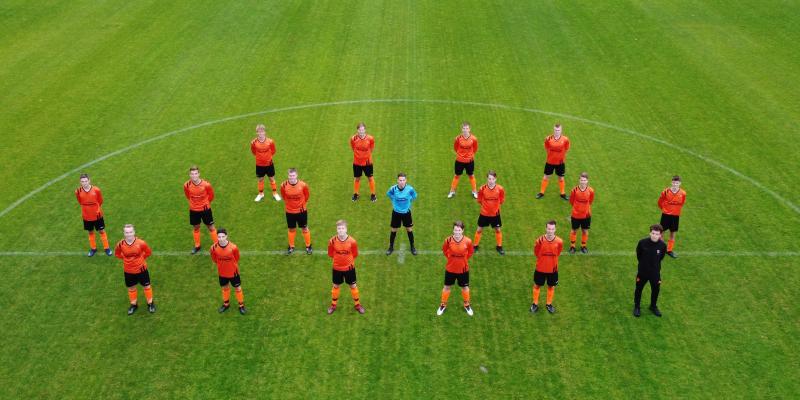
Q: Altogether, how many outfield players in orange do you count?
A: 15